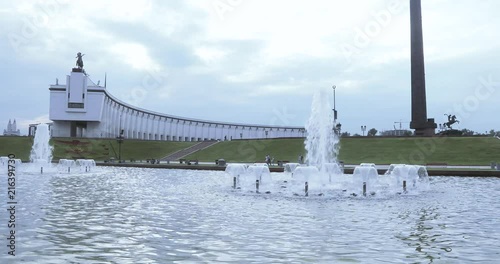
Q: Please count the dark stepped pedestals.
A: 1